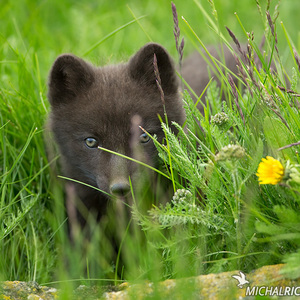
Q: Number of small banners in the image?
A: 0